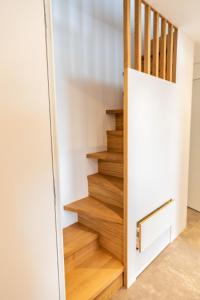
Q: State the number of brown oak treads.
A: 7